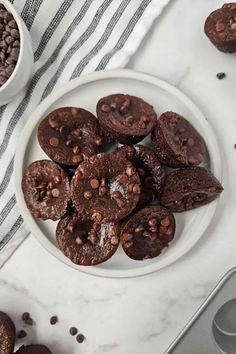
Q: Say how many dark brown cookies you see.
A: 12